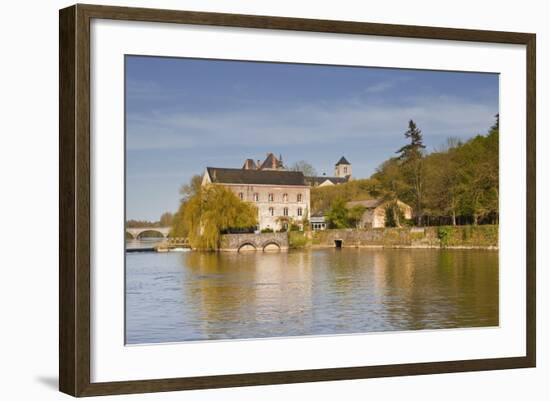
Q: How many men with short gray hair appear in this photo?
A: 0